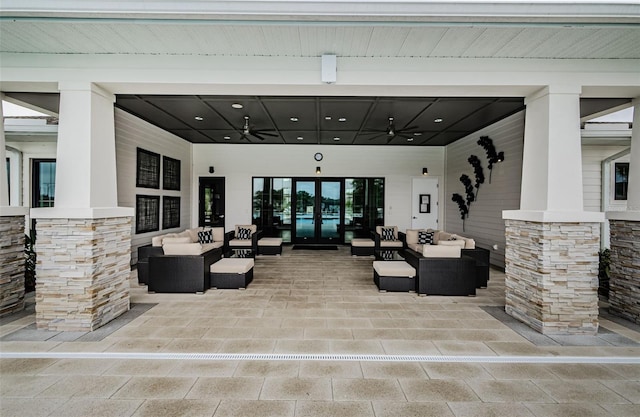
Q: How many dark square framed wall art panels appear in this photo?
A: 4